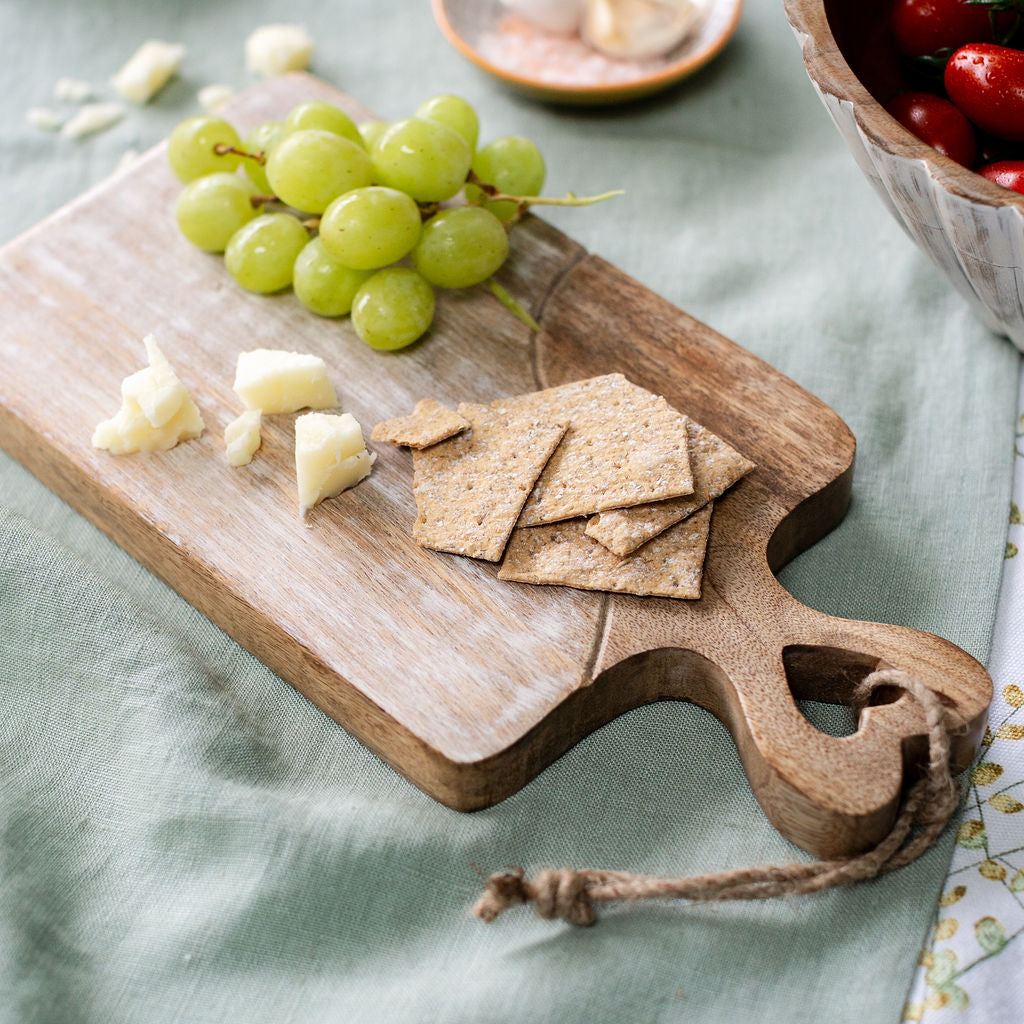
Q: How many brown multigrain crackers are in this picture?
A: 5